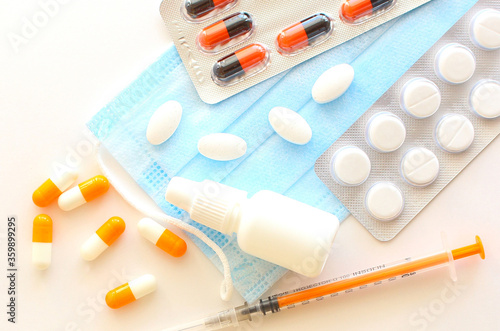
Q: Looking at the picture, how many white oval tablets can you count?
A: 4